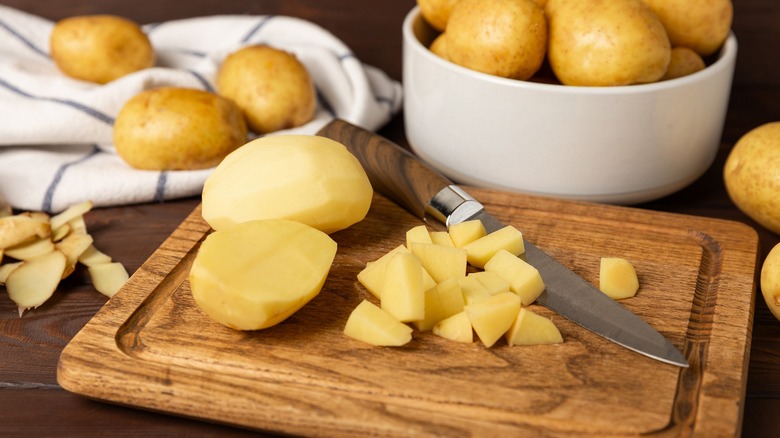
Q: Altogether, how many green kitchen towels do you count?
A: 0